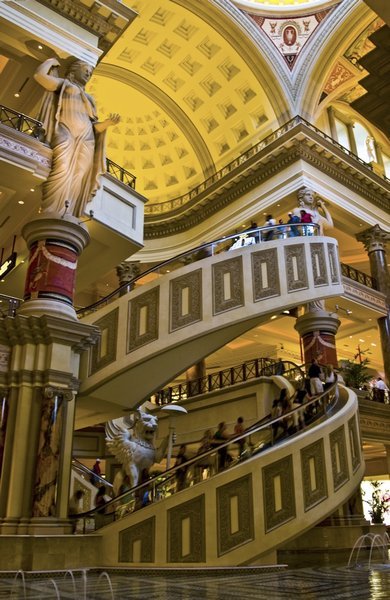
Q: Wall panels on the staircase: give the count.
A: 15